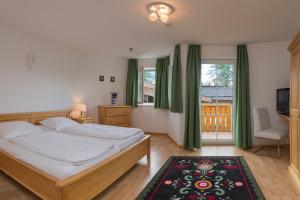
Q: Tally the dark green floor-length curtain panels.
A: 2